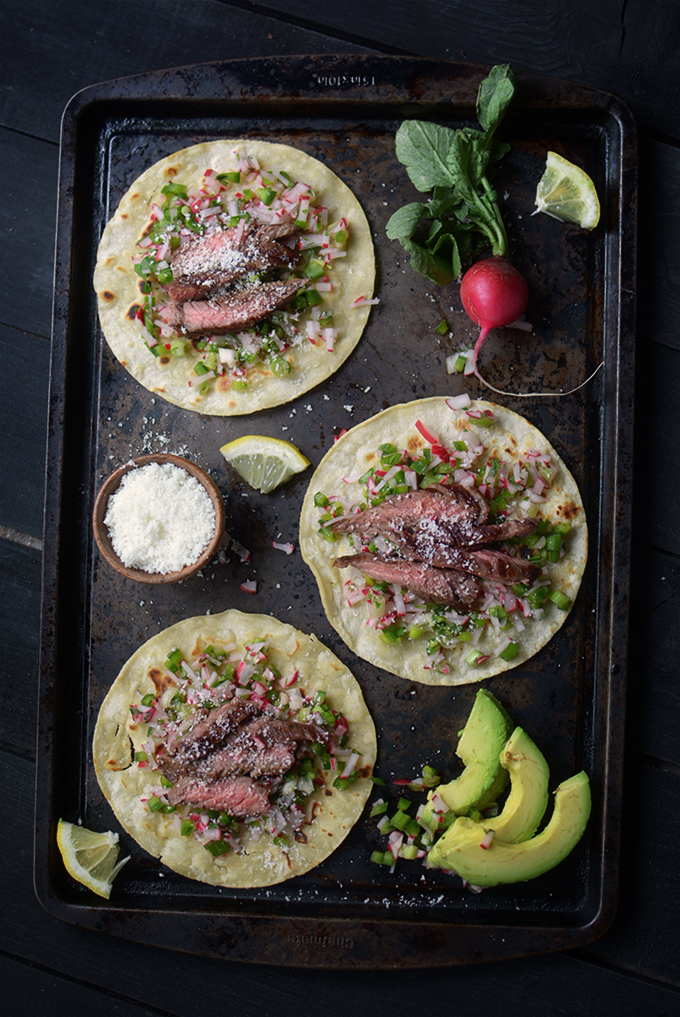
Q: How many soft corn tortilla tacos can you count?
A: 3